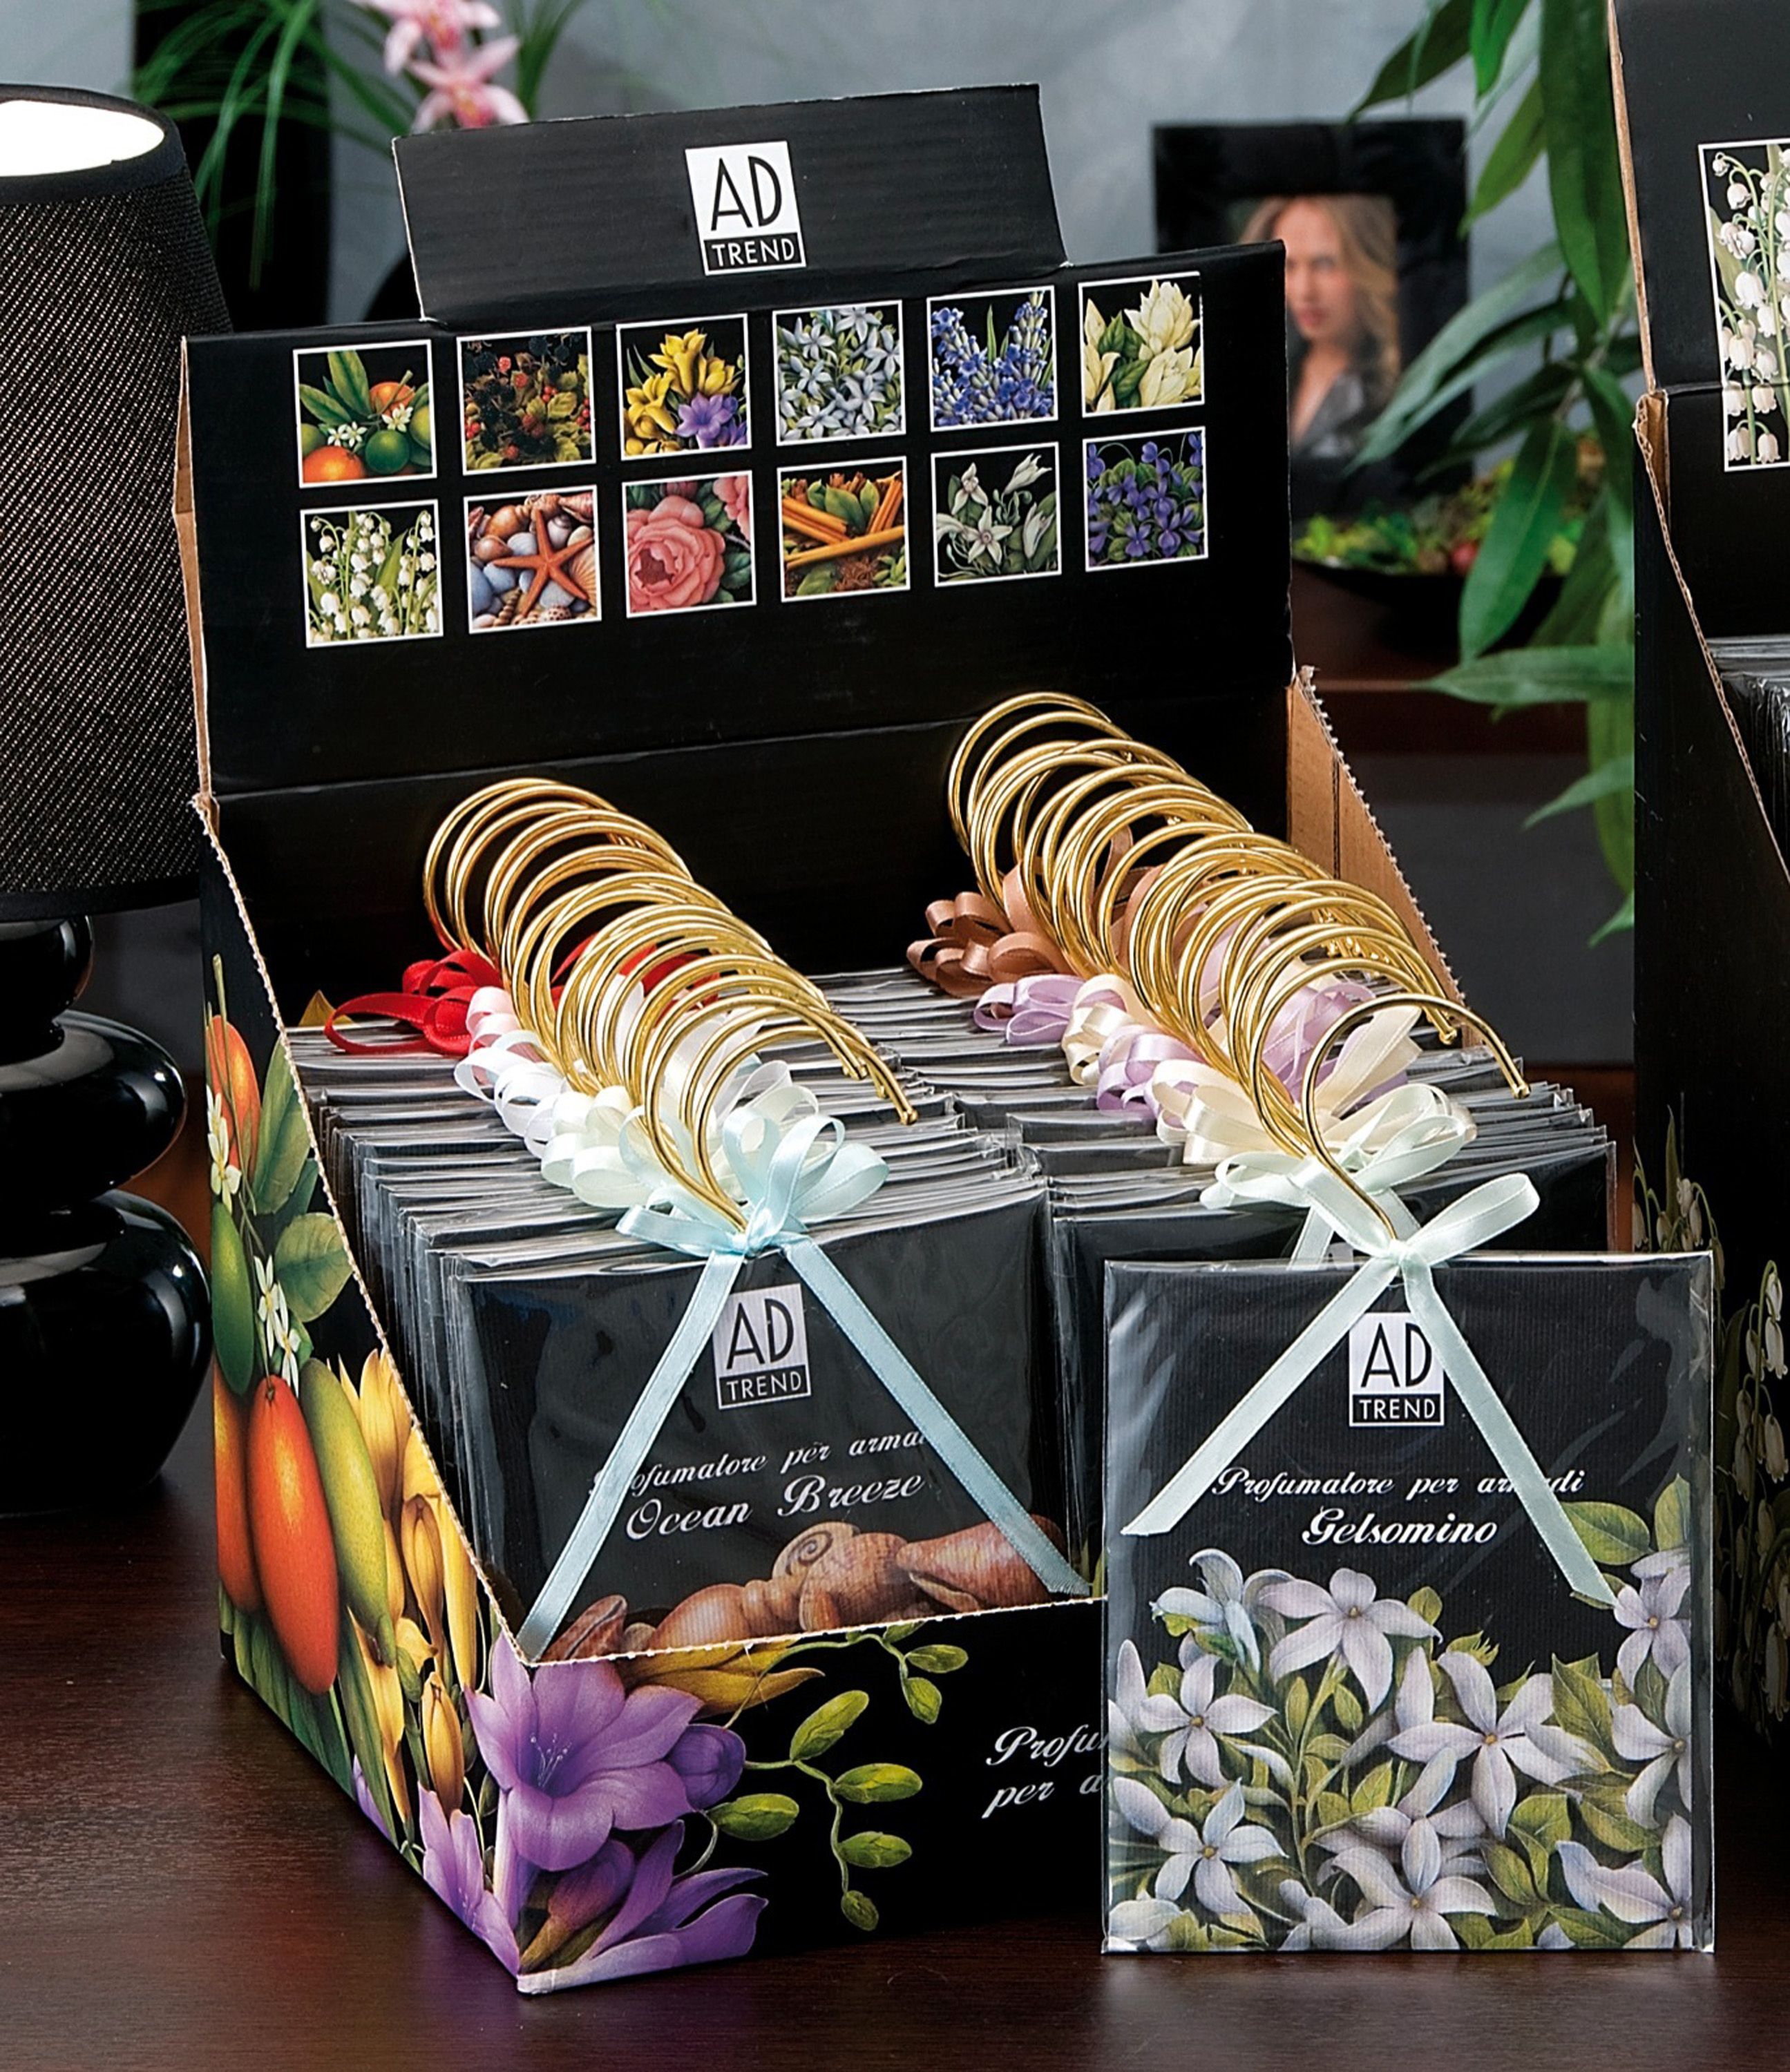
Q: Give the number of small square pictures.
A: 12